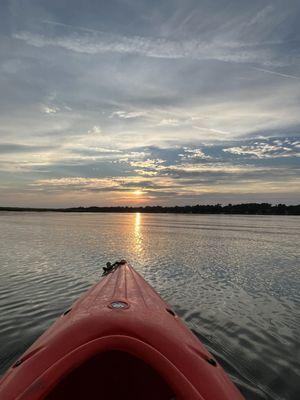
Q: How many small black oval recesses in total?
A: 4